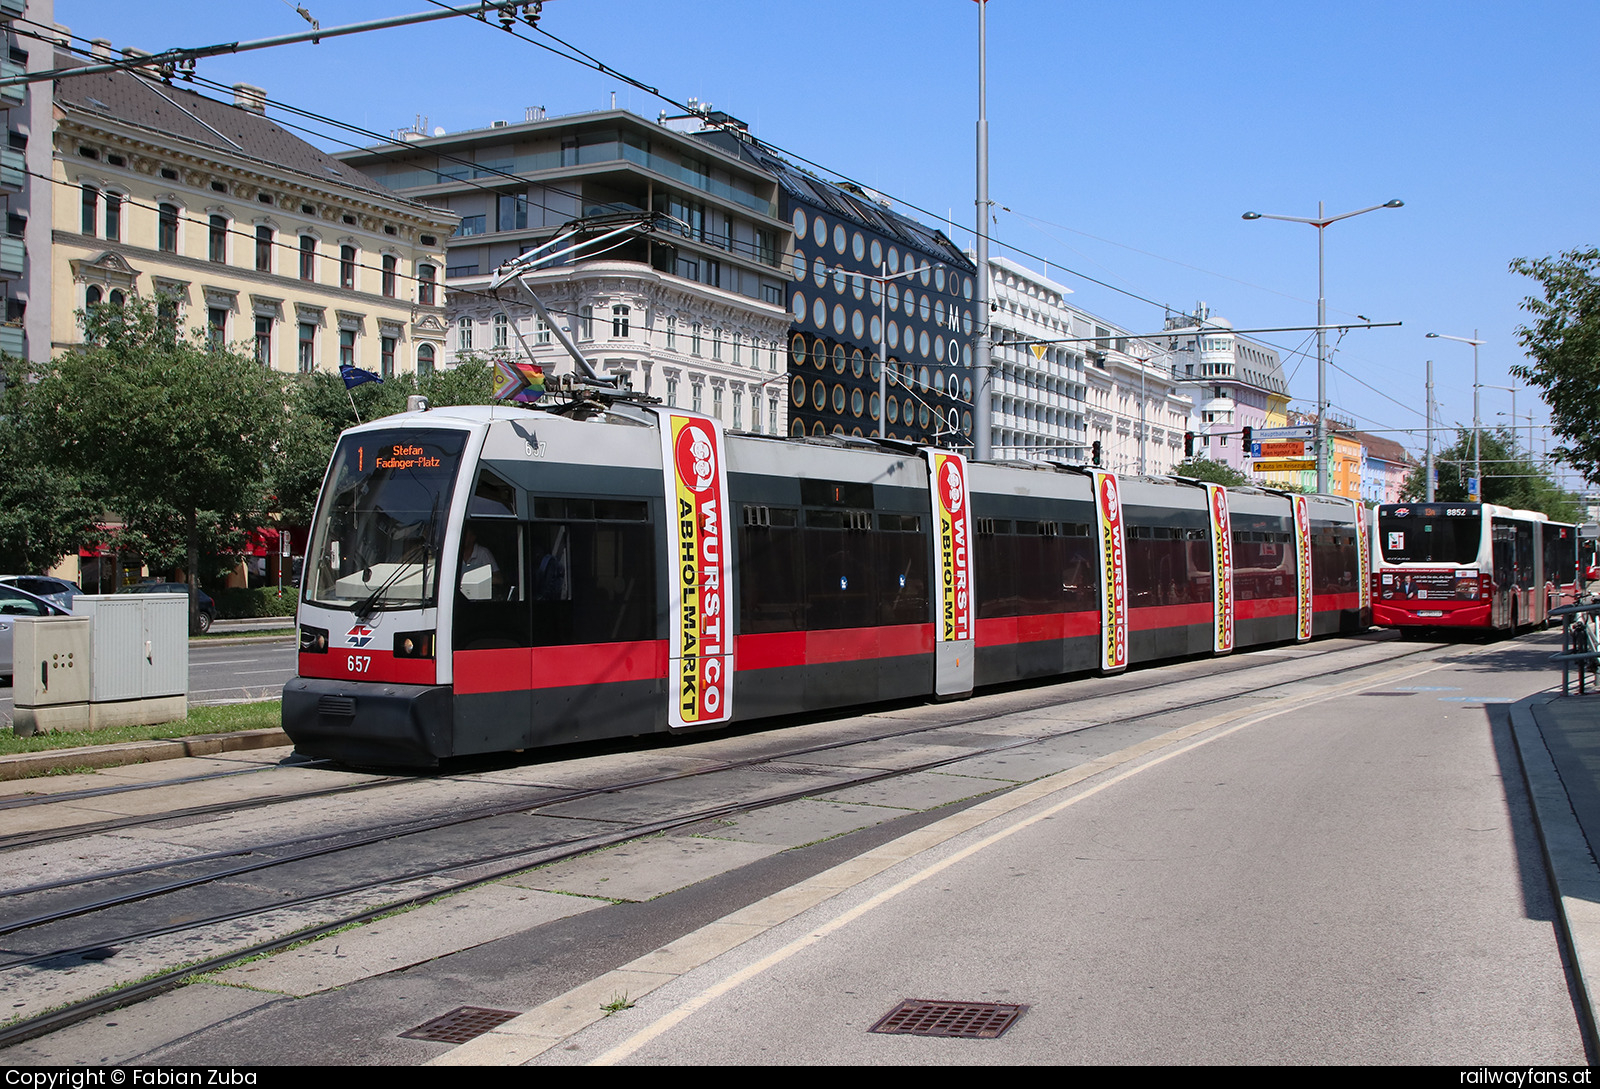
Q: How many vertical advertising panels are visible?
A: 6